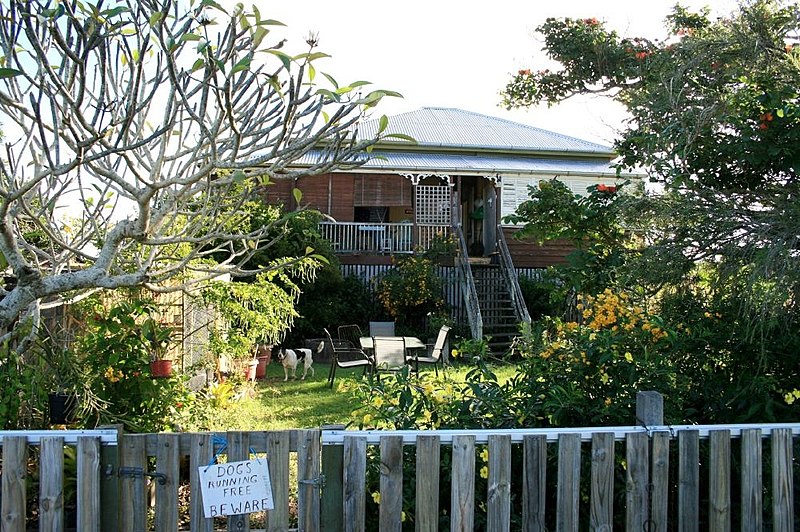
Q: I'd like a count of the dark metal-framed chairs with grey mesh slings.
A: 4